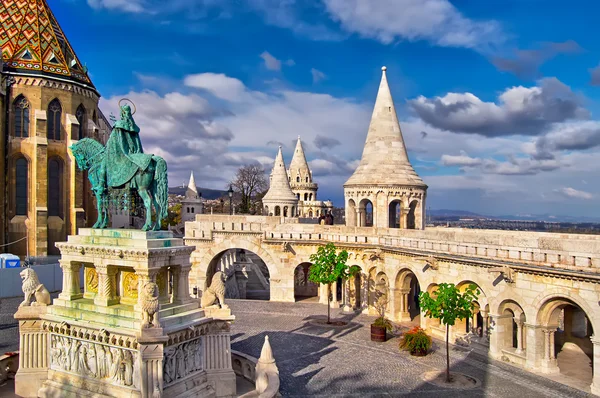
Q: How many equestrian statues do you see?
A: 1